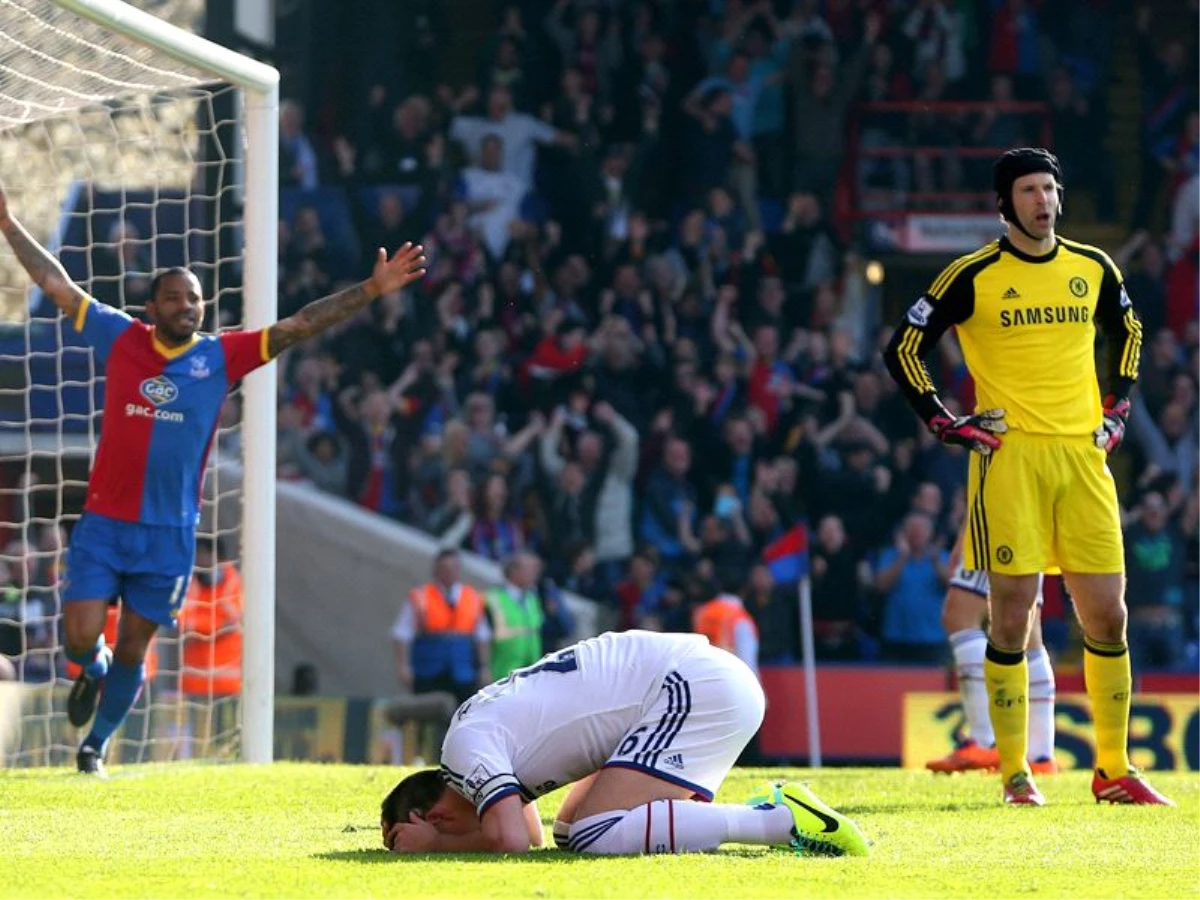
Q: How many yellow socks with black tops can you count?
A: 2